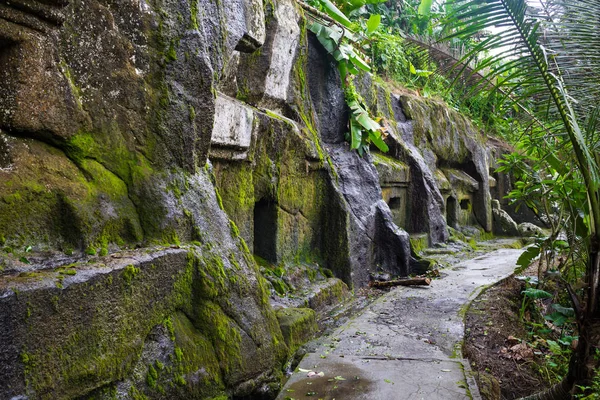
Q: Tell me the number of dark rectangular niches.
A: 4